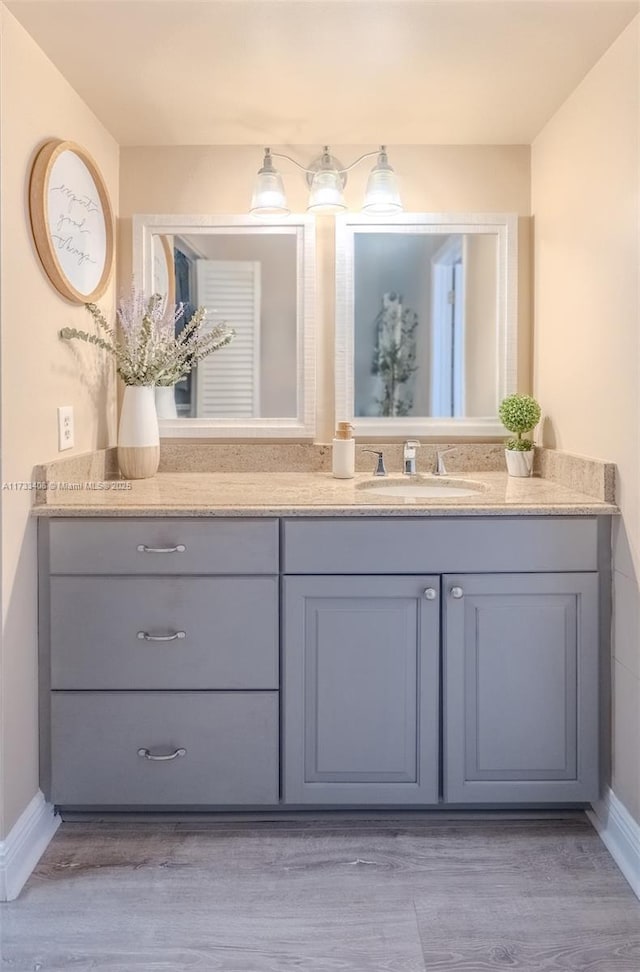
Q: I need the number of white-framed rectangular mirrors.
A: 2